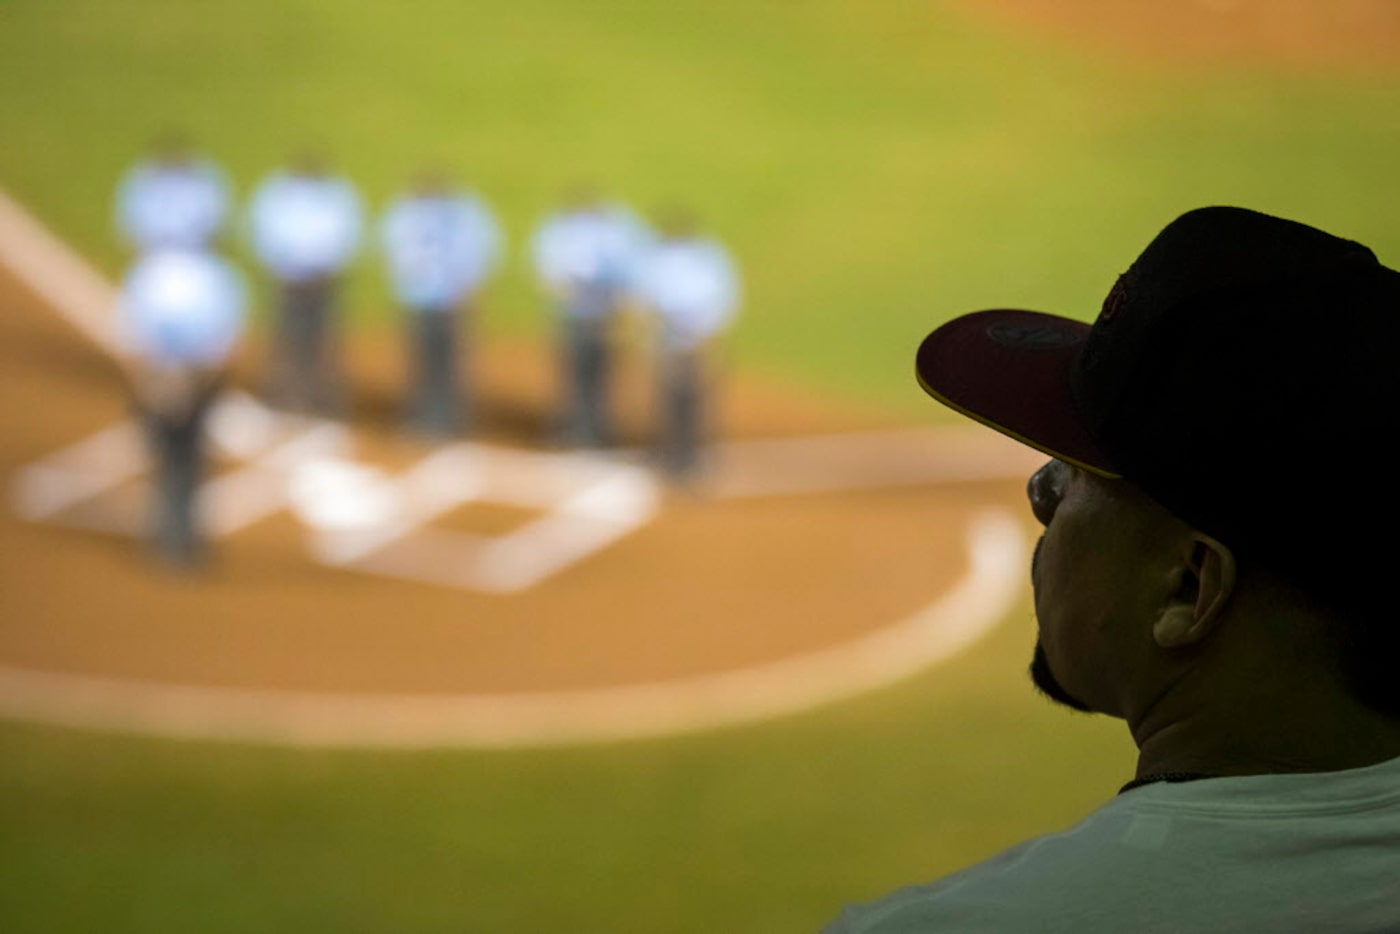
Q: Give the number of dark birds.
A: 0